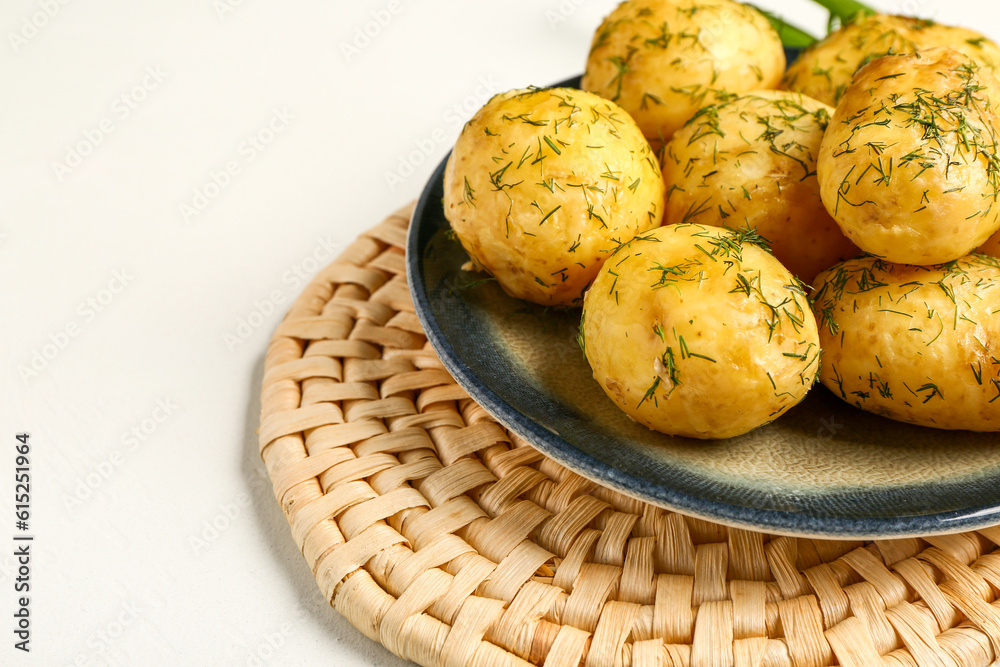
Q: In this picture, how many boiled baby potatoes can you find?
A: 7